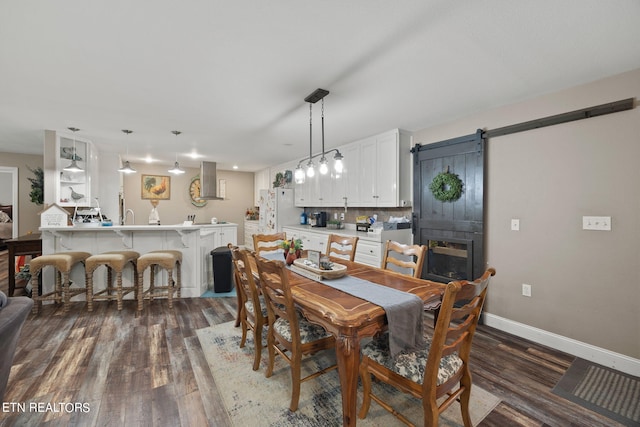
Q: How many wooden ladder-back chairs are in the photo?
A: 6